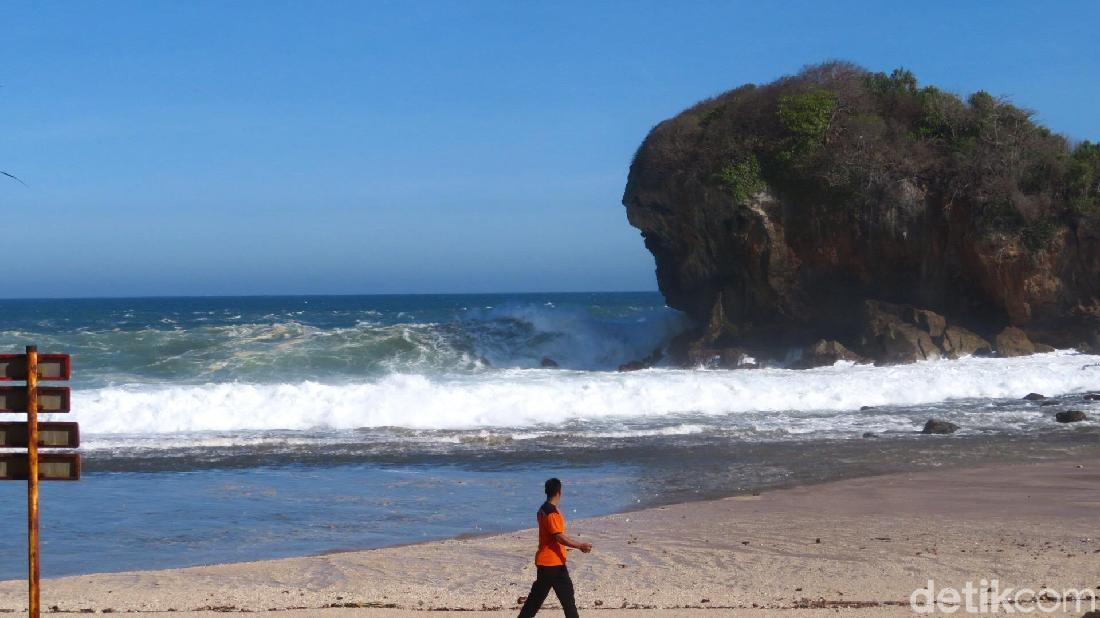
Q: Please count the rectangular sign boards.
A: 4